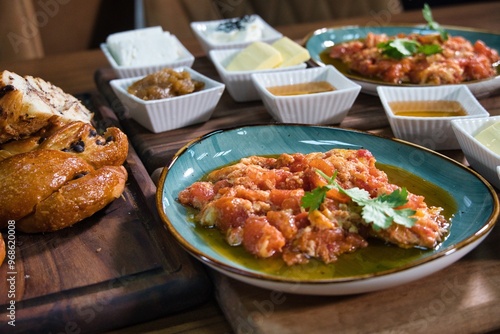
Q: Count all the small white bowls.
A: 7